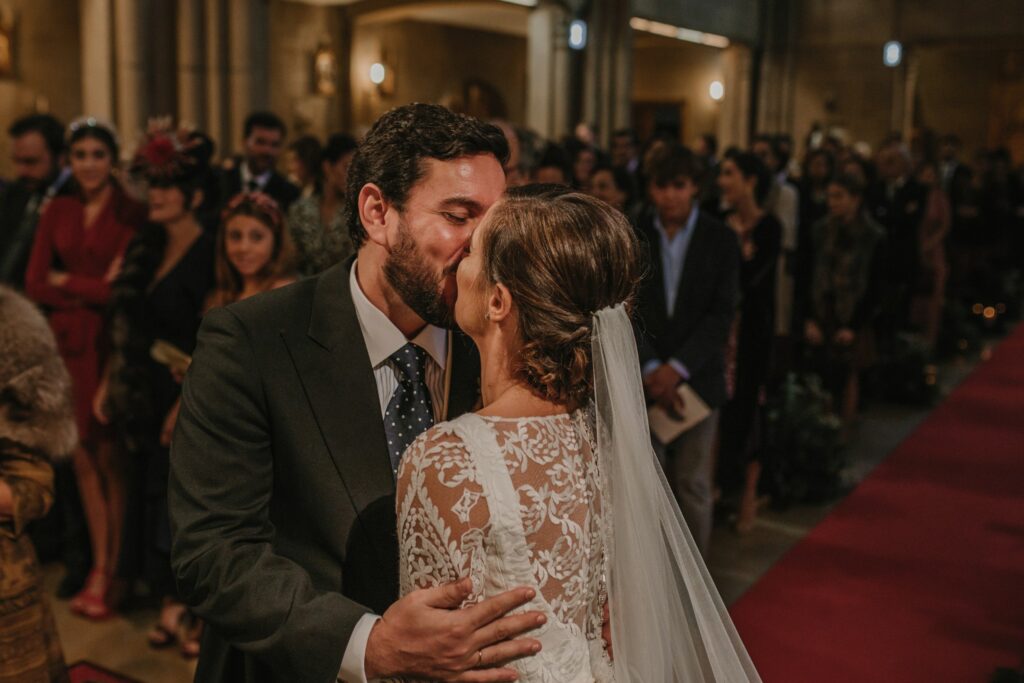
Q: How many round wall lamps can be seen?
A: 2